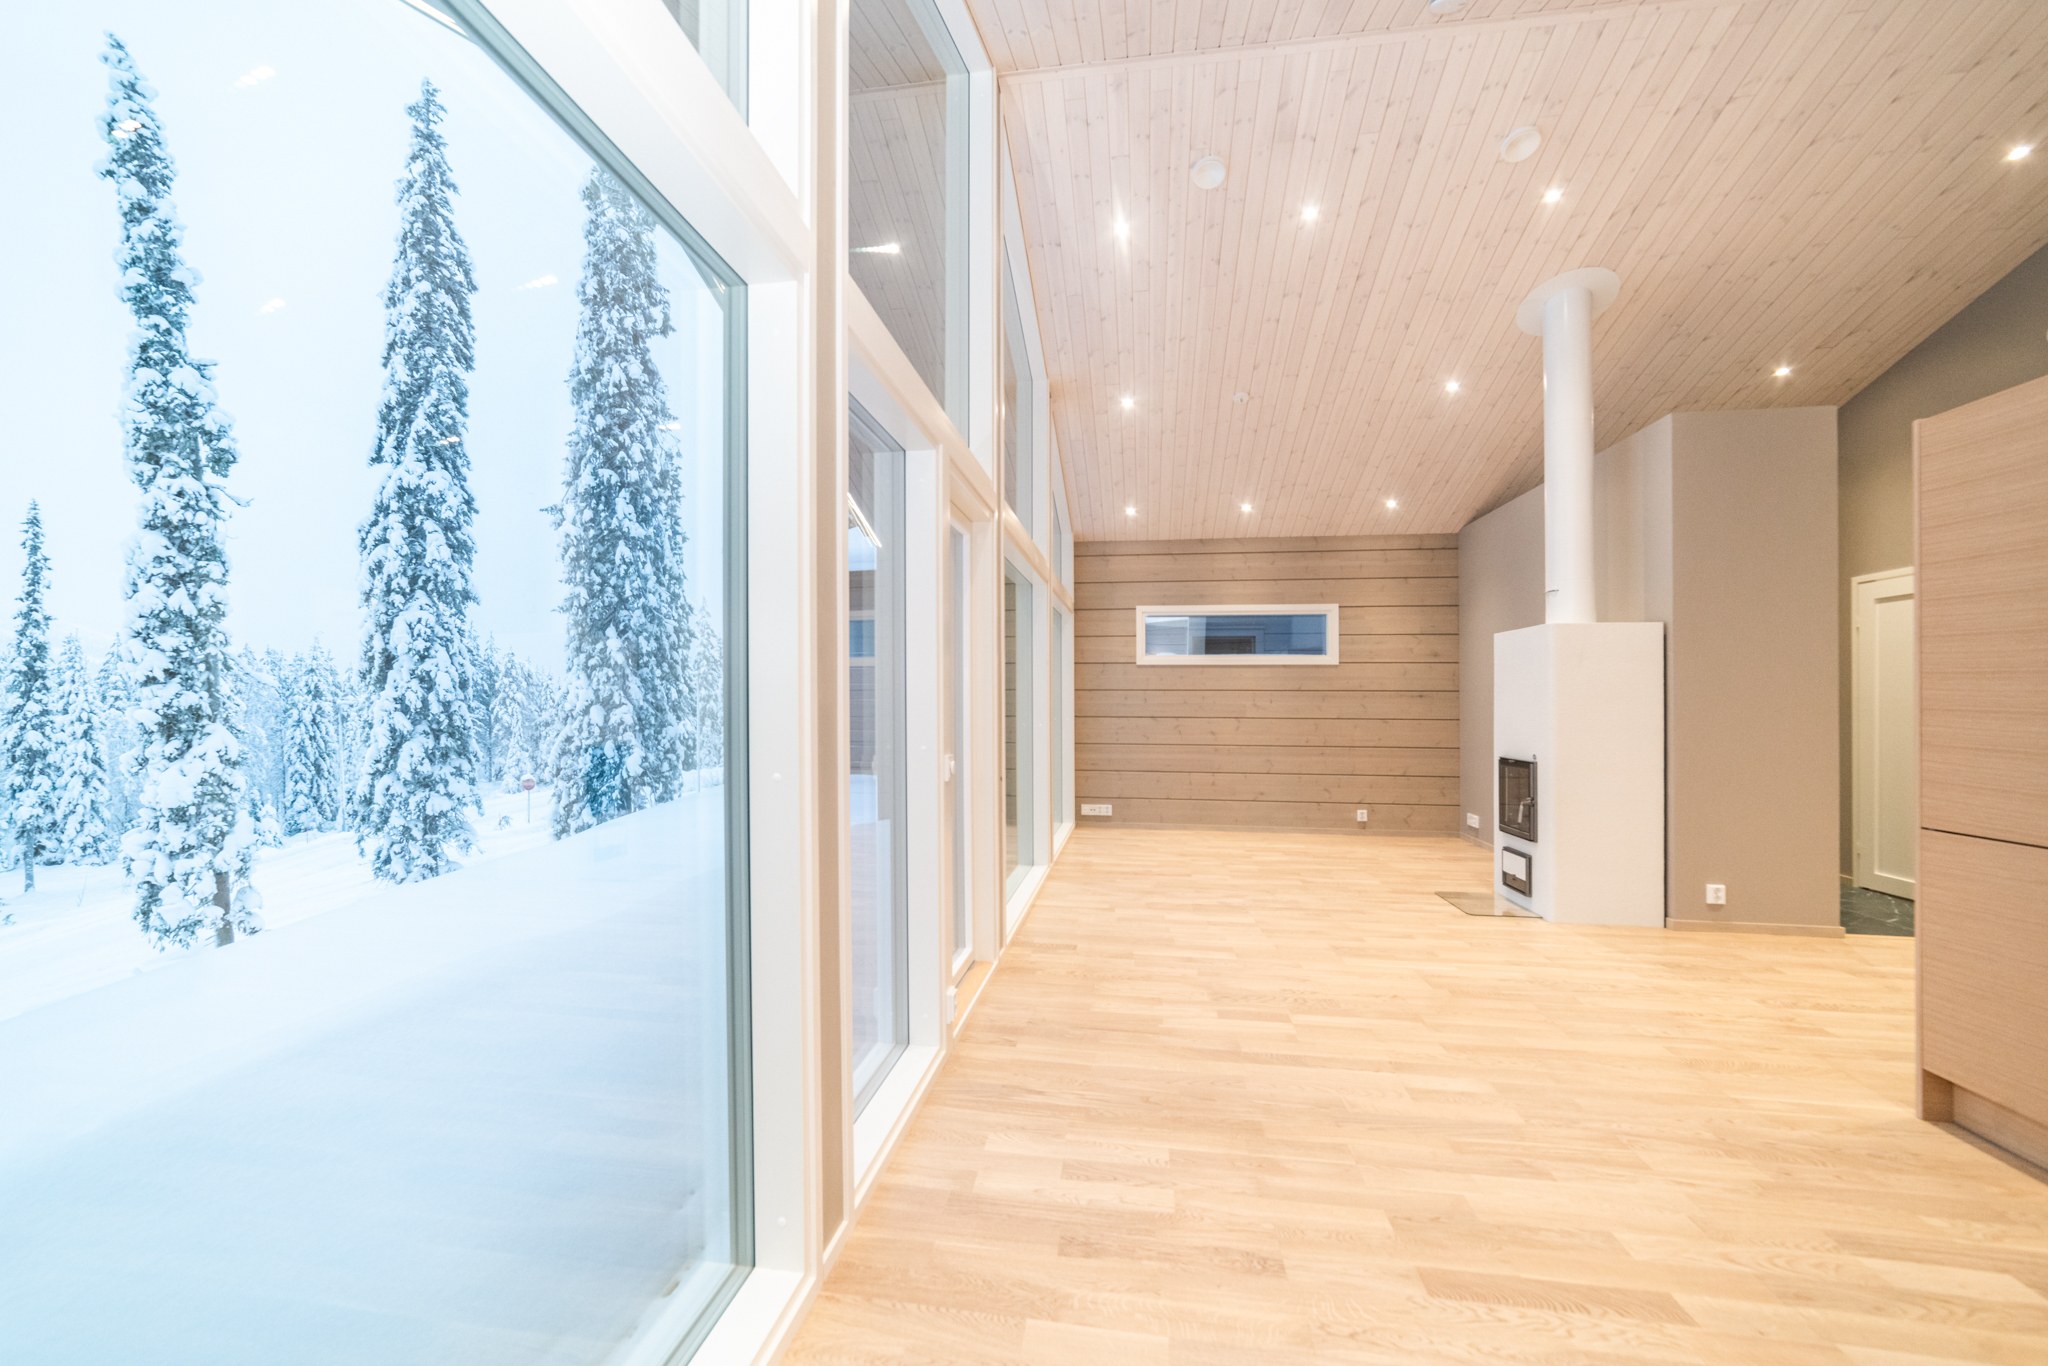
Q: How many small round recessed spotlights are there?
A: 10